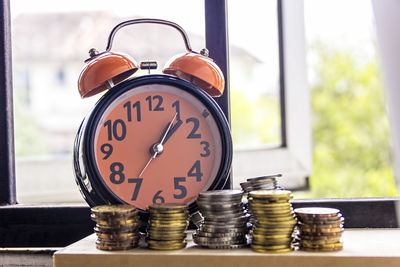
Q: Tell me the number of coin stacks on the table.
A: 6